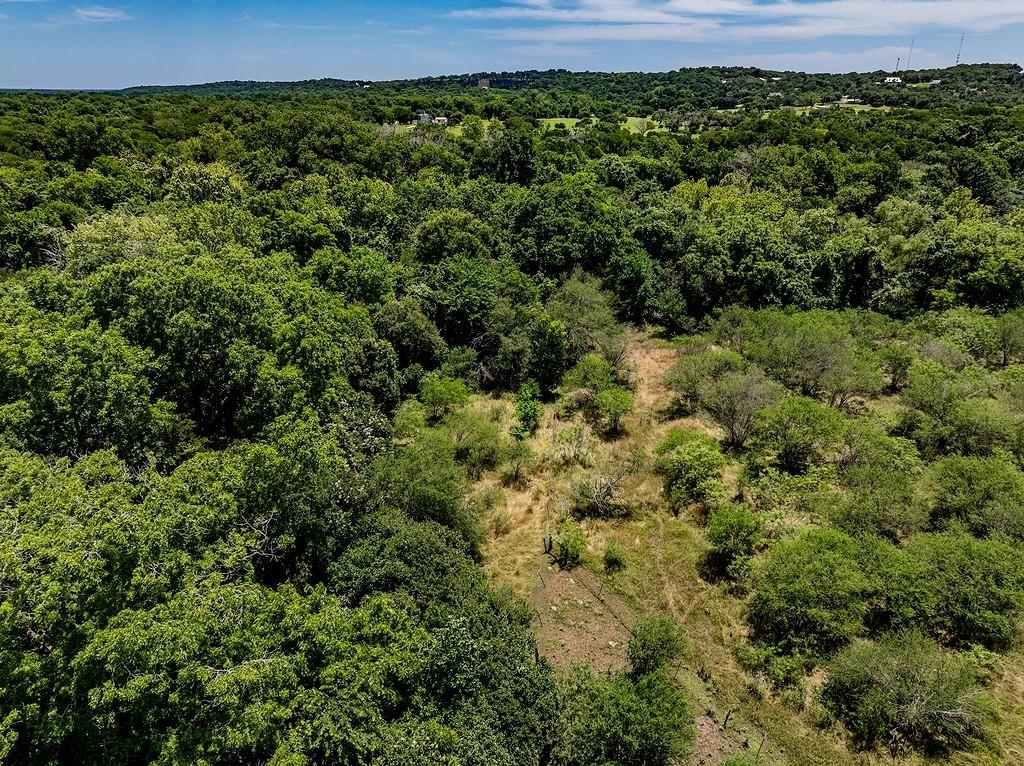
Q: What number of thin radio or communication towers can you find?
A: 3